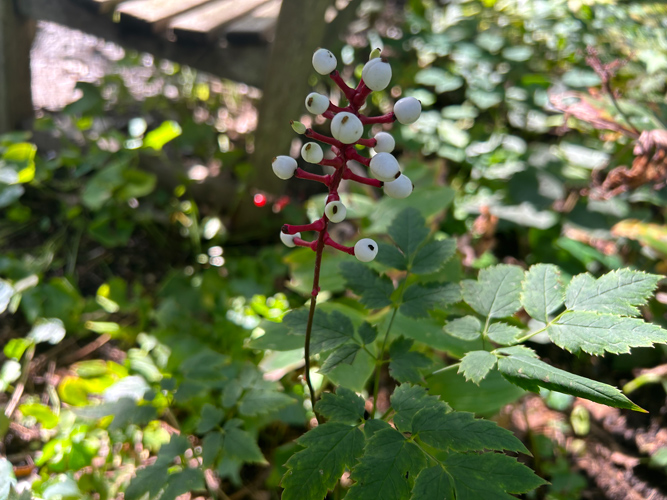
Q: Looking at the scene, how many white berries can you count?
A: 13